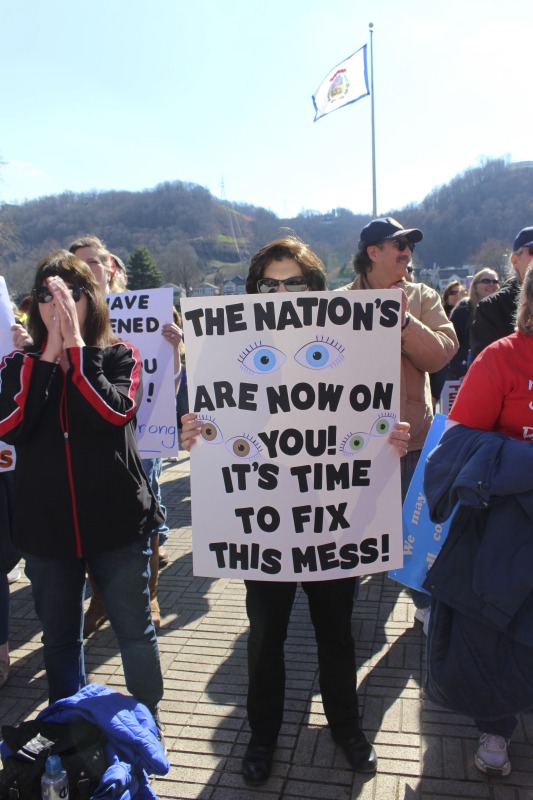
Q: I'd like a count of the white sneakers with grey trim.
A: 1